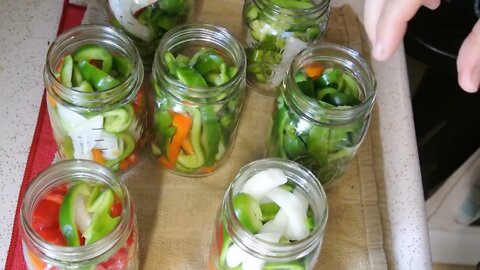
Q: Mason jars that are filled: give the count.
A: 7